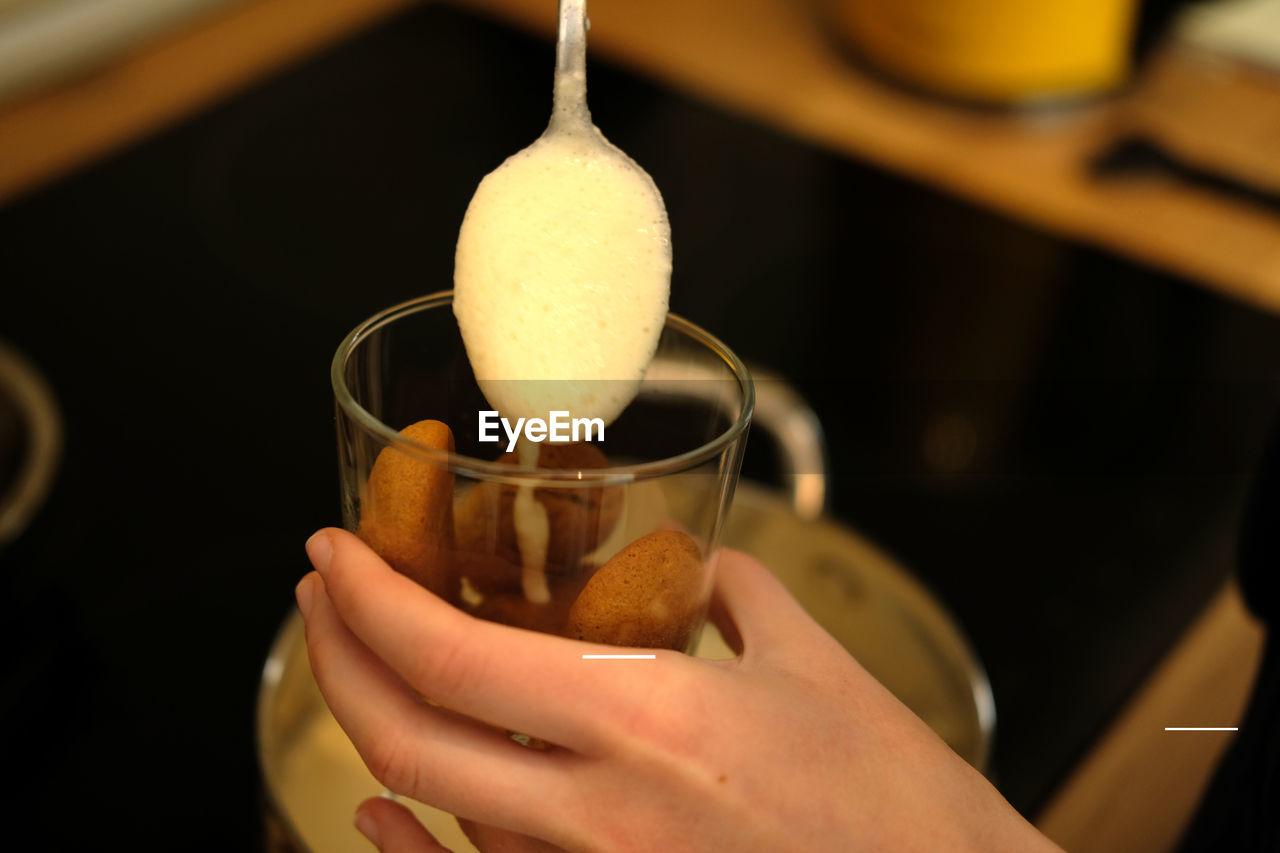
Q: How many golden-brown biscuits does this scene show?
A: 3